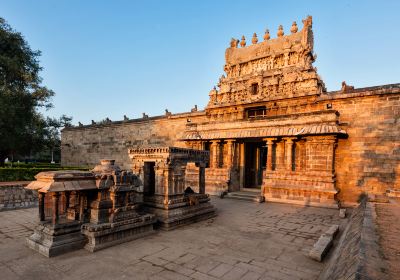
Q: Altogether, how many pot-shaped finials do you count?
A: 5